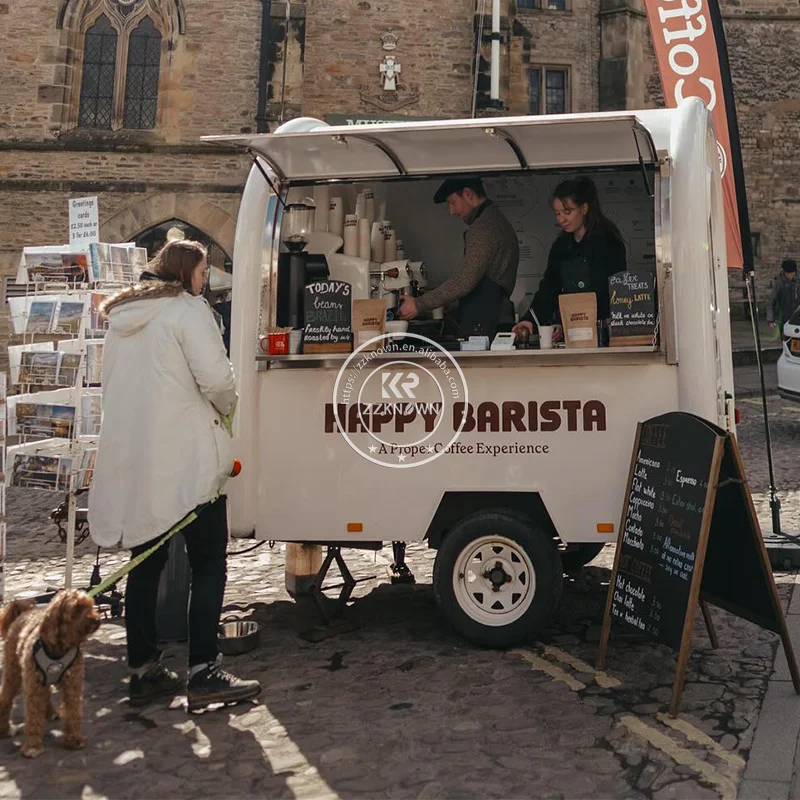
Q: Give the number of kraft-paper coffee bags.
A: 2